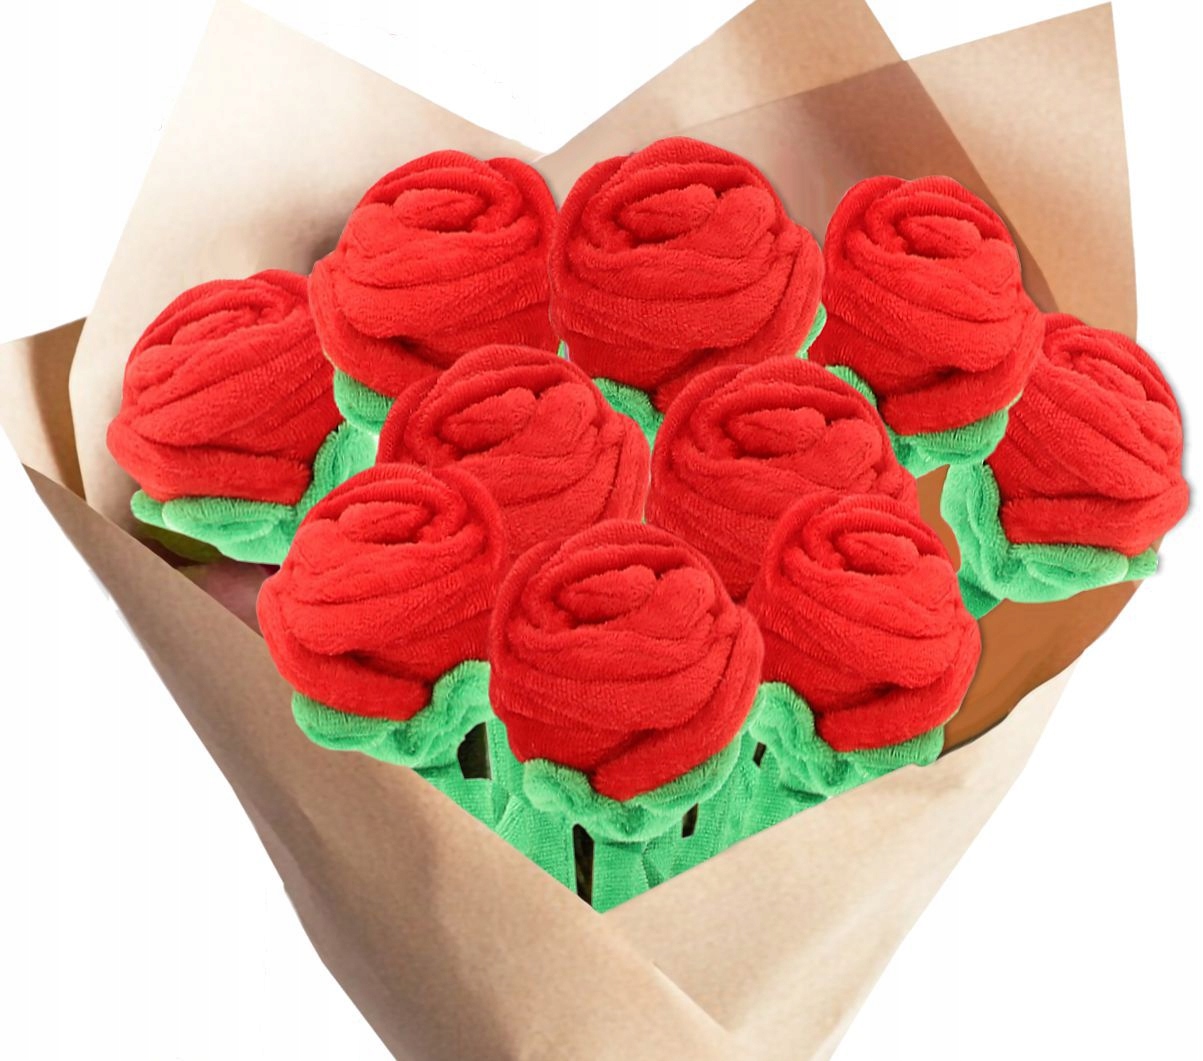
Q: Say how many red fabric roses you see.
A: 10